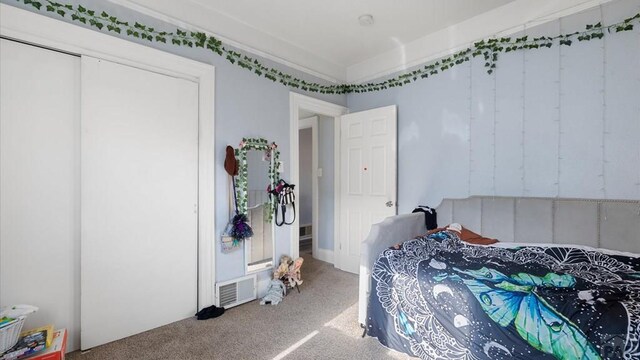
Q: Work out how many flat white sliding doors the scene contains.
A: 2